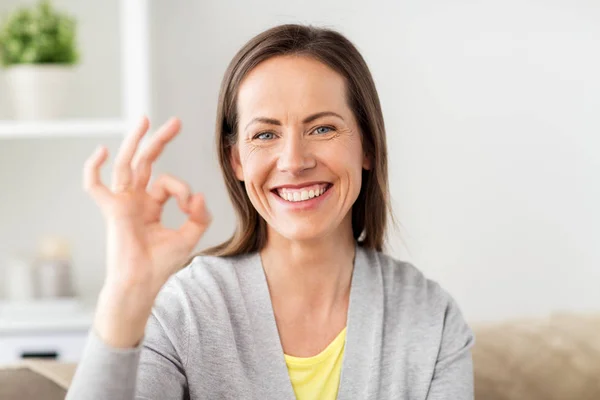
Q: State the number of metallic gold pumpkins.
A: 0